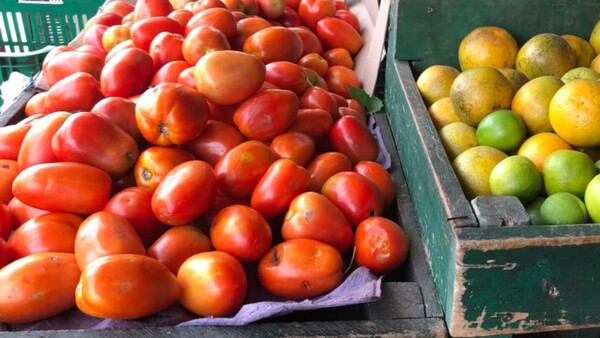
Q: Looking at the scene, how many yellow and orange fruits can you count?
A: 14